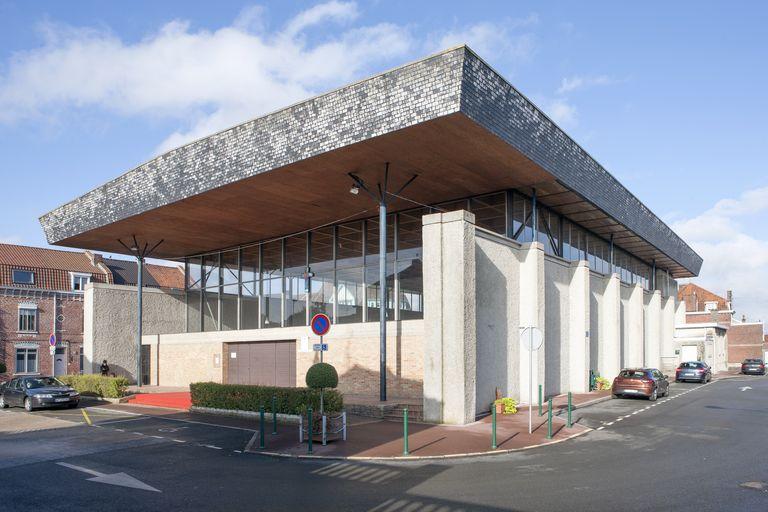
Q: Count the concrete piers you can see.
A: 8